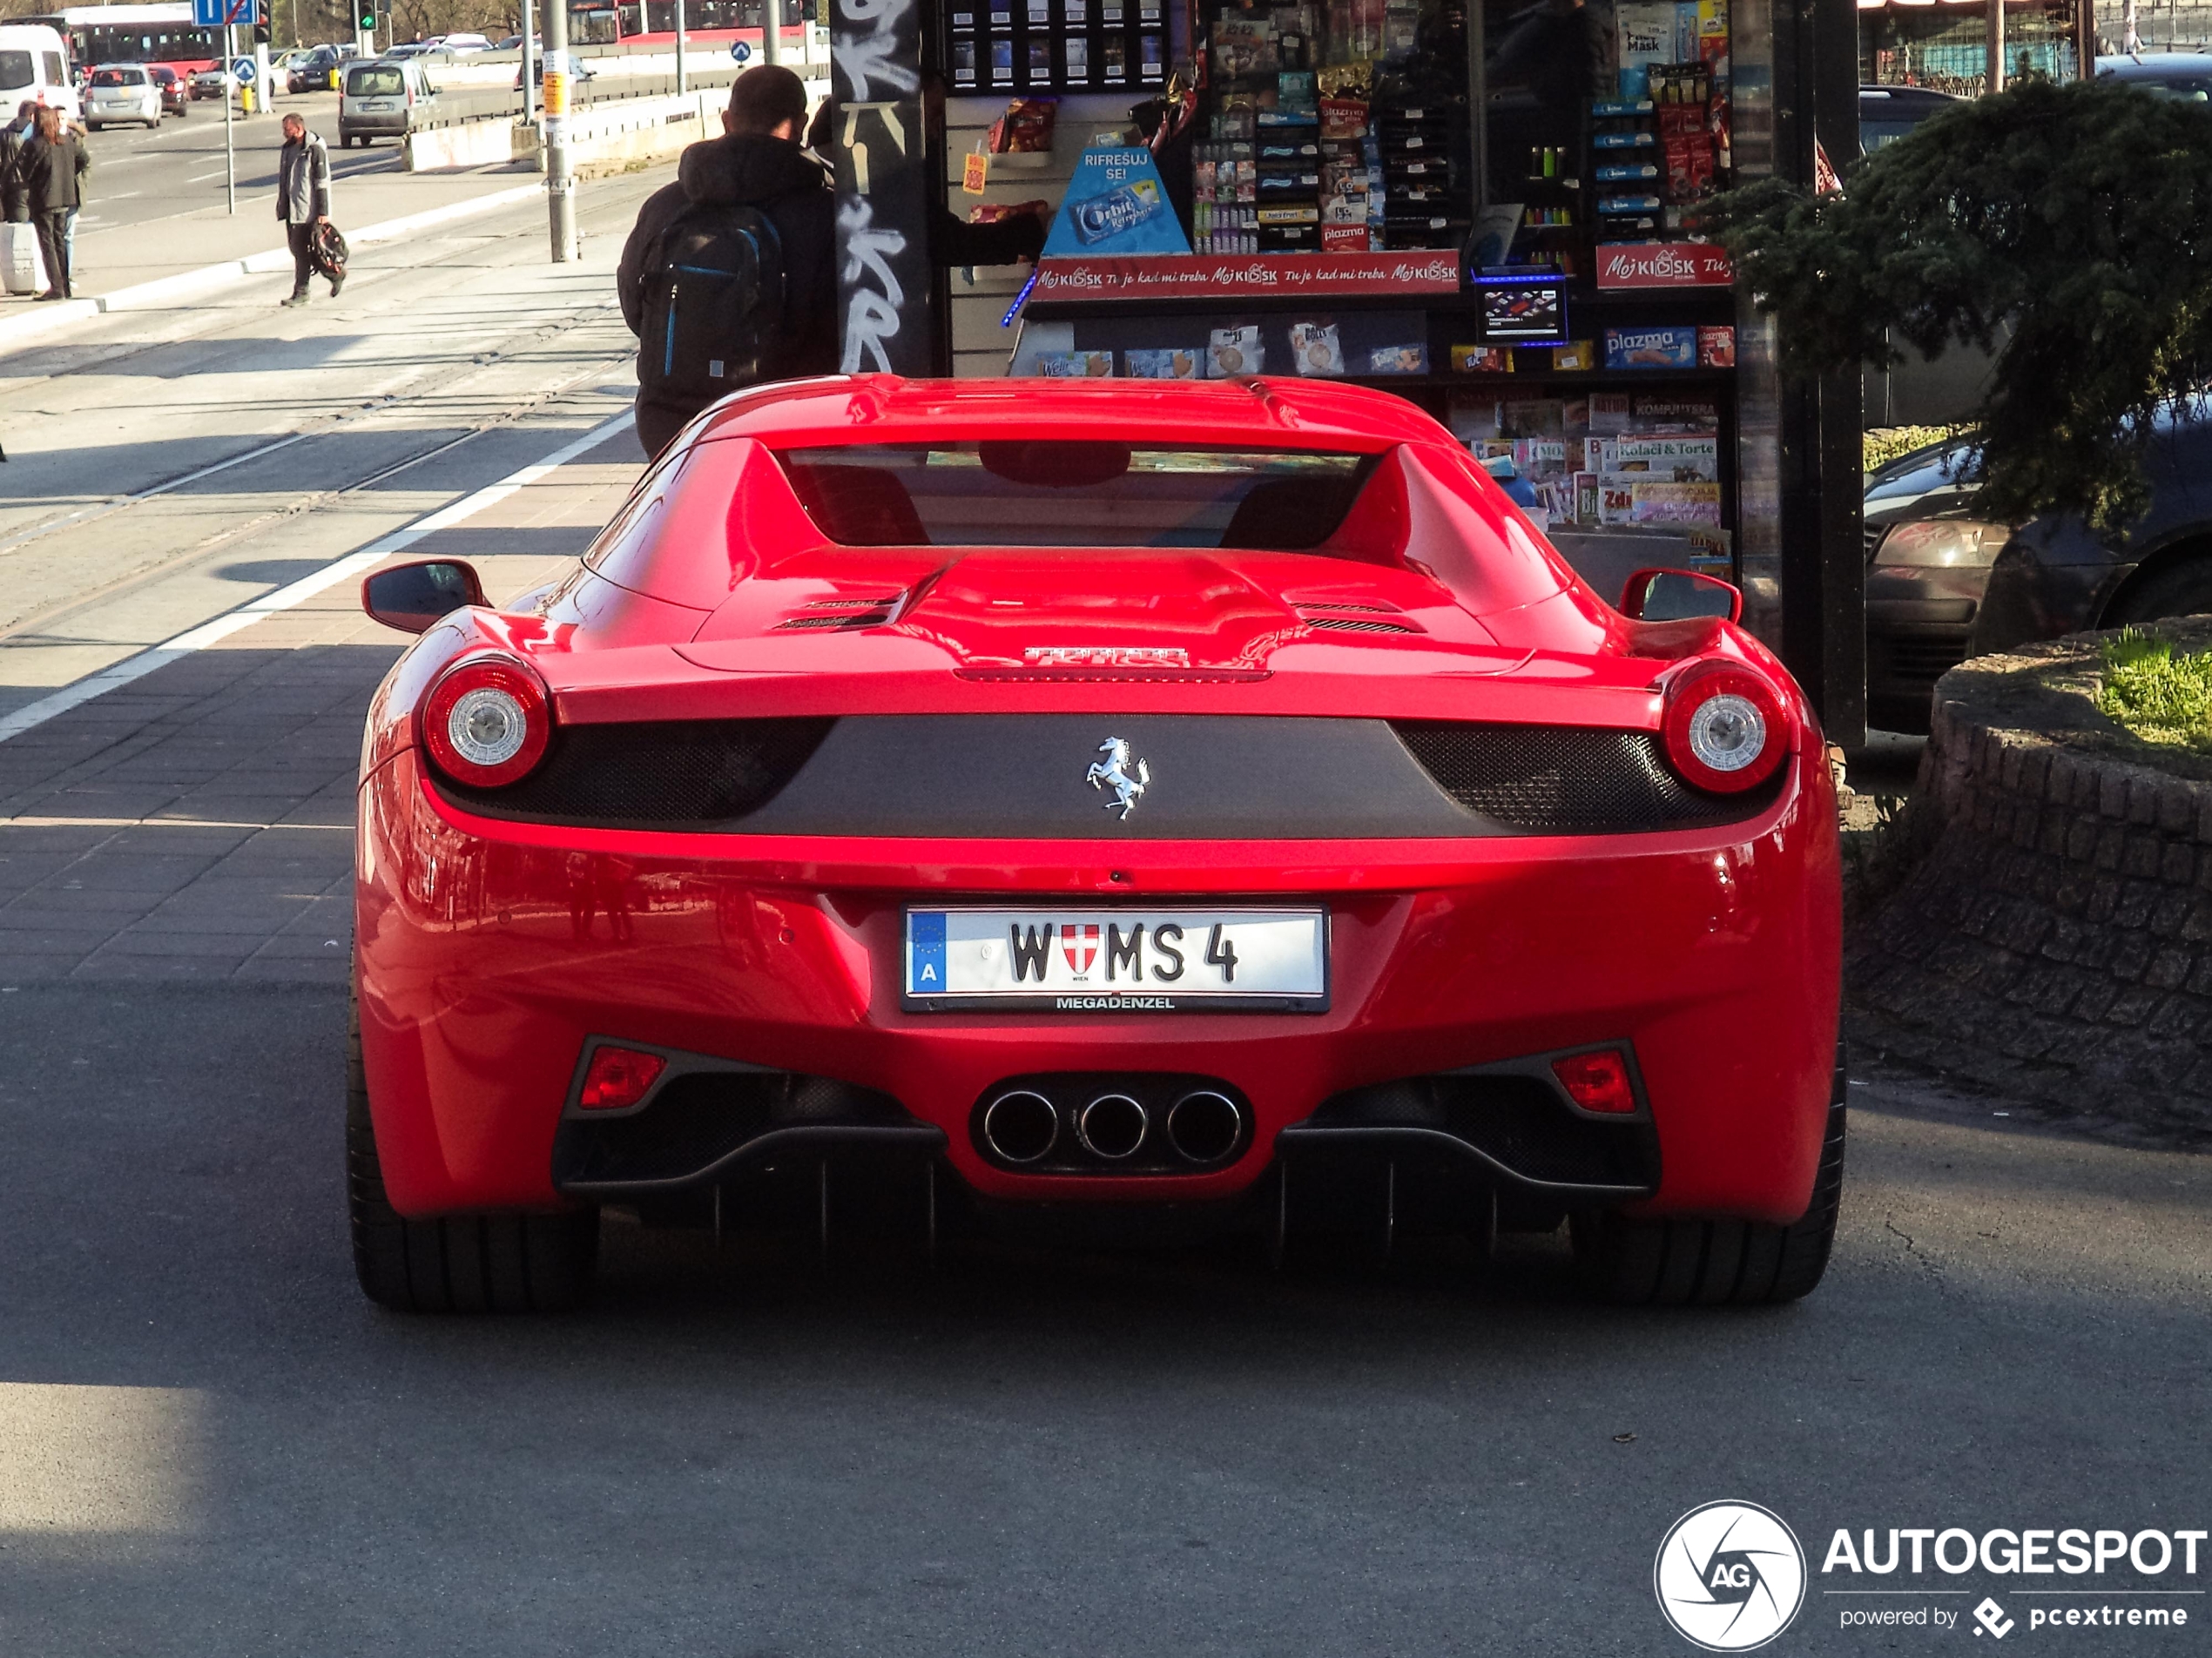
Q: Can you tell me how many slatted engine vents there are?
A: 4